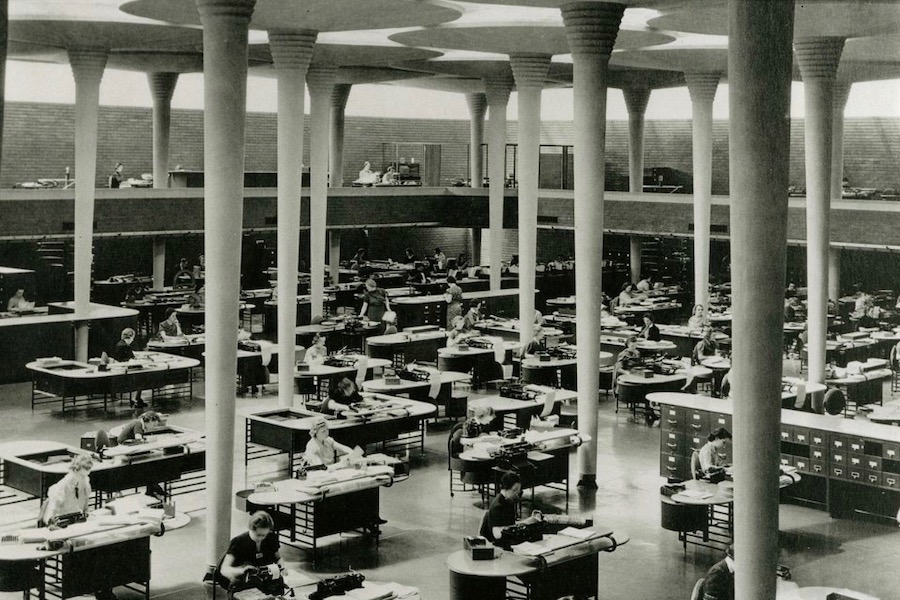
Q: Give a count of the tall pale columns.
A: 15